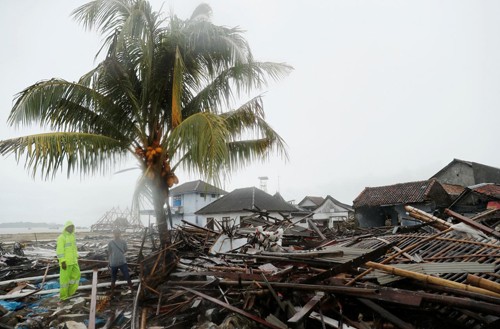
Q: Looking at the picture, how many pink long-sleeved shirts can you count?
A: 0